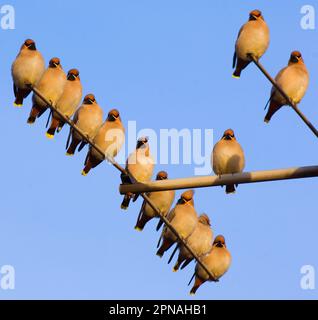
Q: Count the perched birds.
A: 13